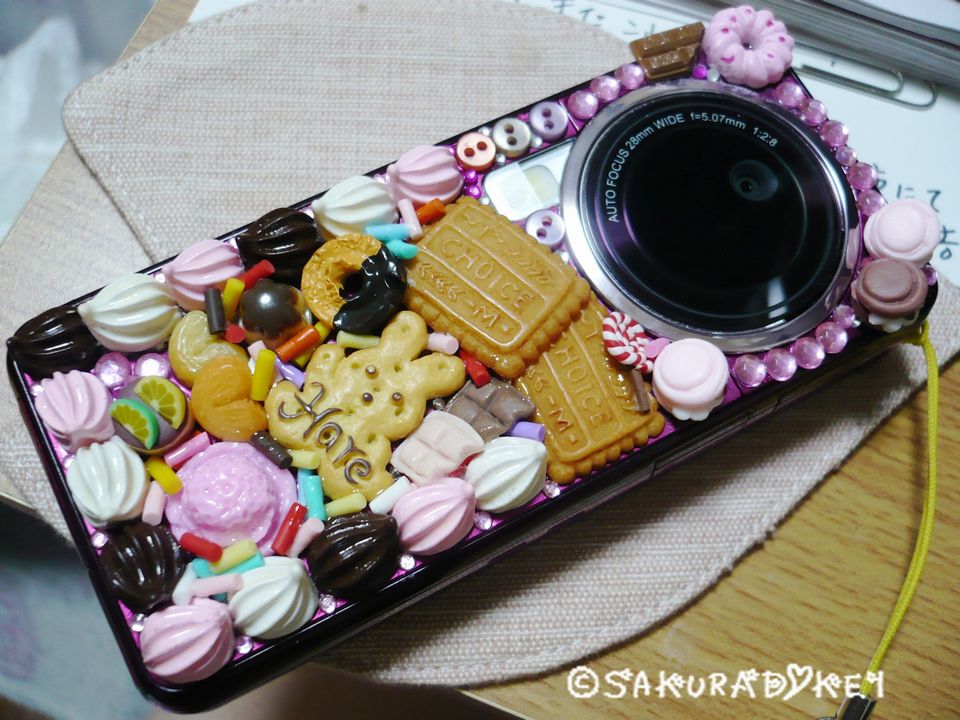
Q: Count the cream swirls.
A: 14